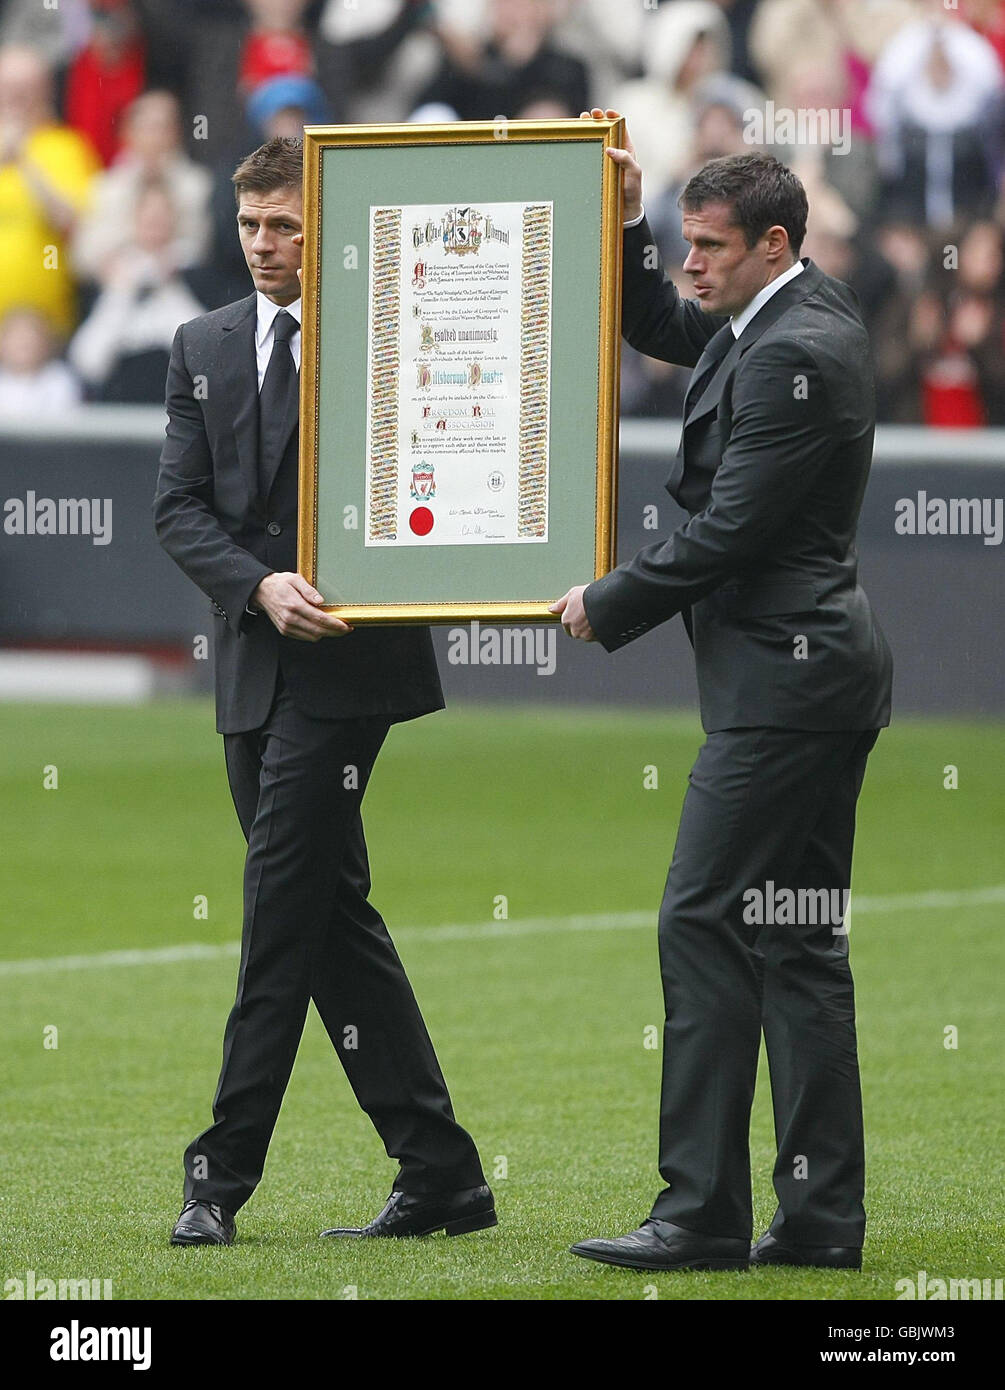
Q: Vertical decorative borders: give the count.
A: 2